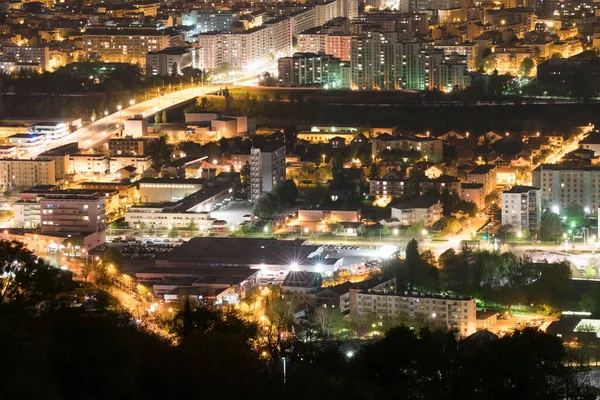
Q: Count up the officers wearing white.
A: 0